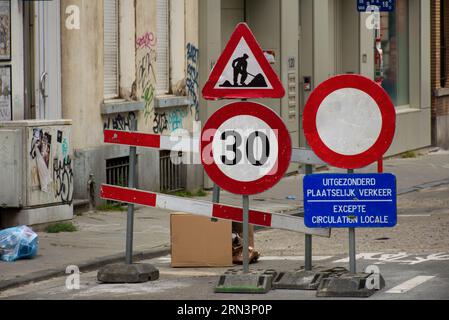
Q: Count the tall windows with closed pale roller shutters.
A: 2